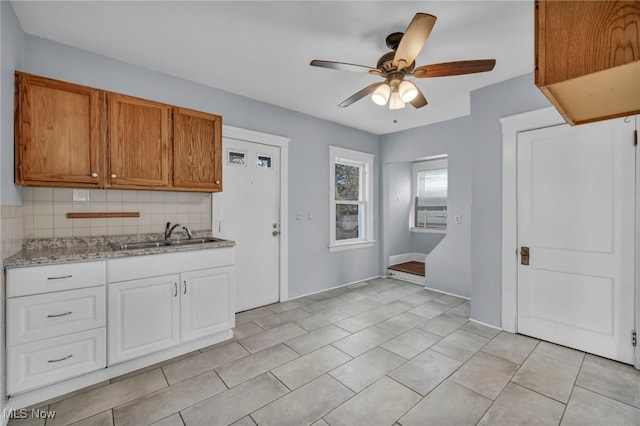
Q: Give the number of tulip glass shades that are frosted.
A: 3